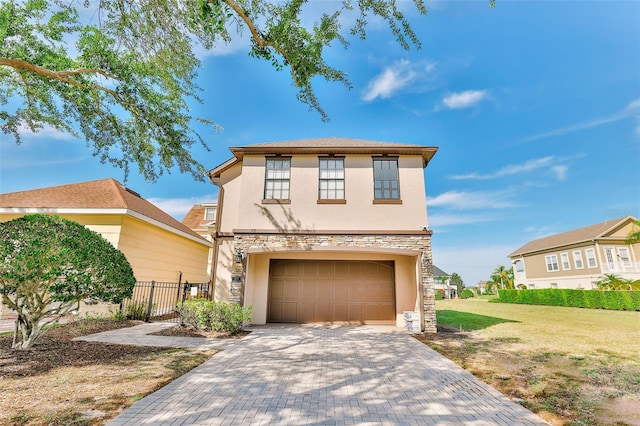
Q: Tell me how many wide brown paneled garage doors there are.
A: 1